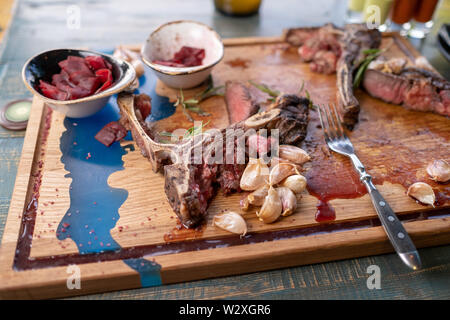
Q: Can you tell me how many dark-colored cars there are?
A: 0